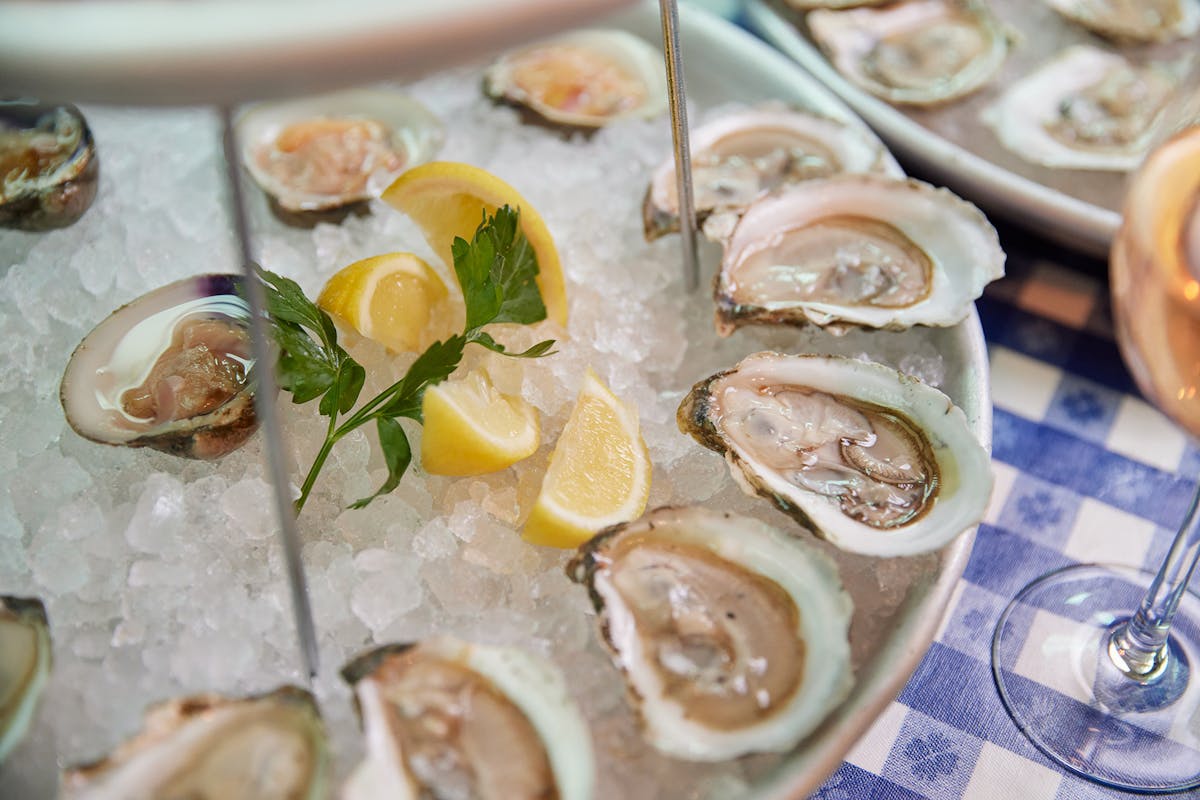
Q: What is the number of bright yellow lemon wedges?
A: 4